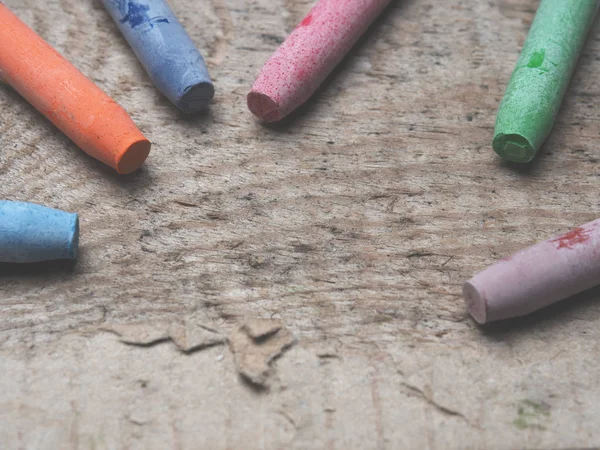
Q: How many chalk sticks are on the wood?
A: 6